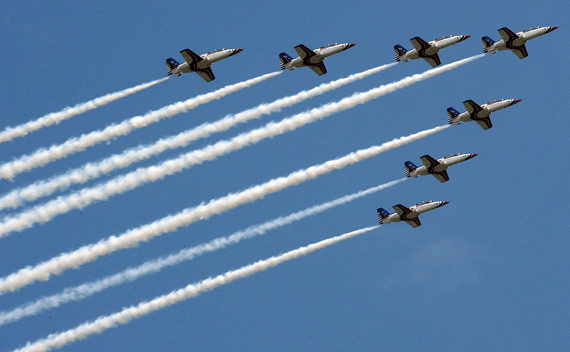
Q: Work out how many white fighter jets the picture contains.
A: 7